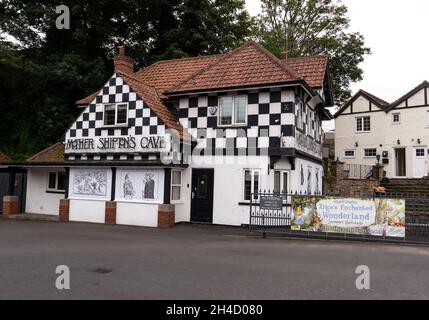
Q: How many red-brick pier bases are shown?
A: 4